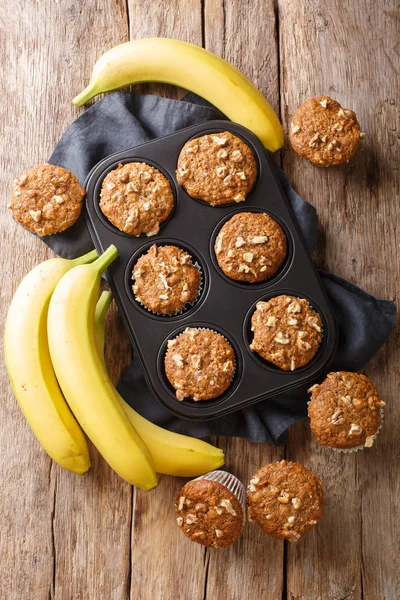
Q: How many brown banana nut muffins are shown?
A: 11